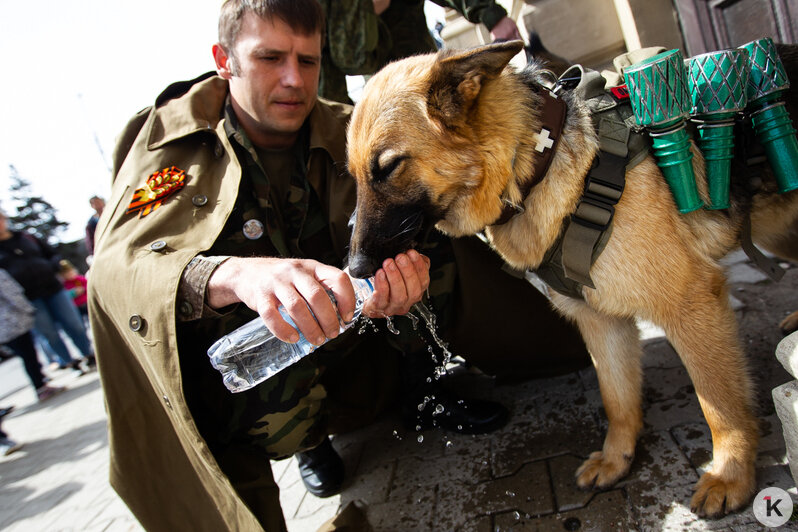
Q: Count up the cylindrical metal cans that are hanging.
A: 3